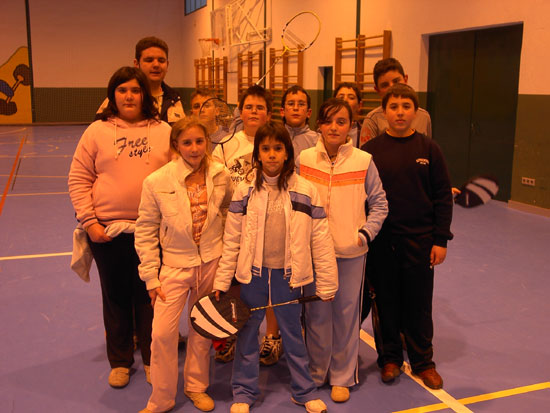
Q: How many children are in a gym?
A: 11